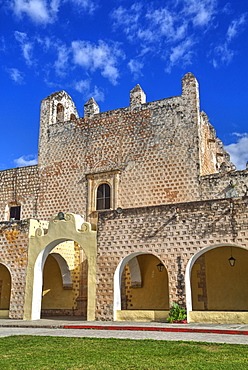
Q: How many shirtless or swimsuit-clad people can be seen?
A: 0